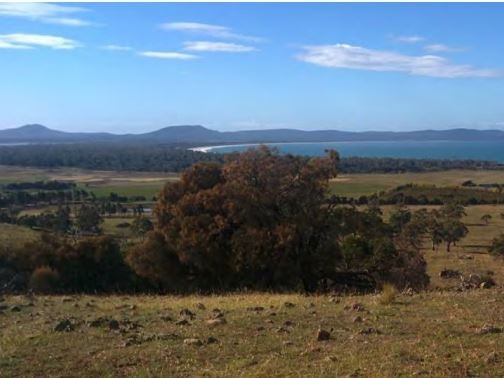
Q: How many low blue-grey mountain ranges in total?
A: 1